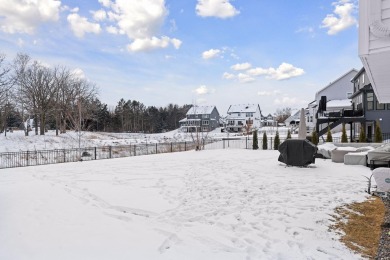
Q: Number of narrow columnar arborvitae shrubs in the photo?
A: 9